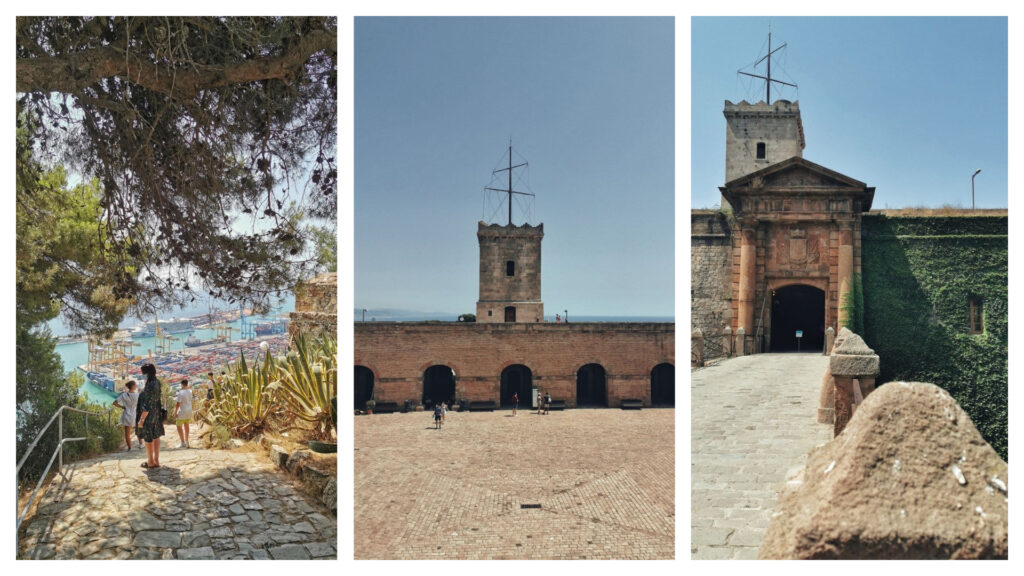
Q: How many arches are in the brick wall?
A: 5